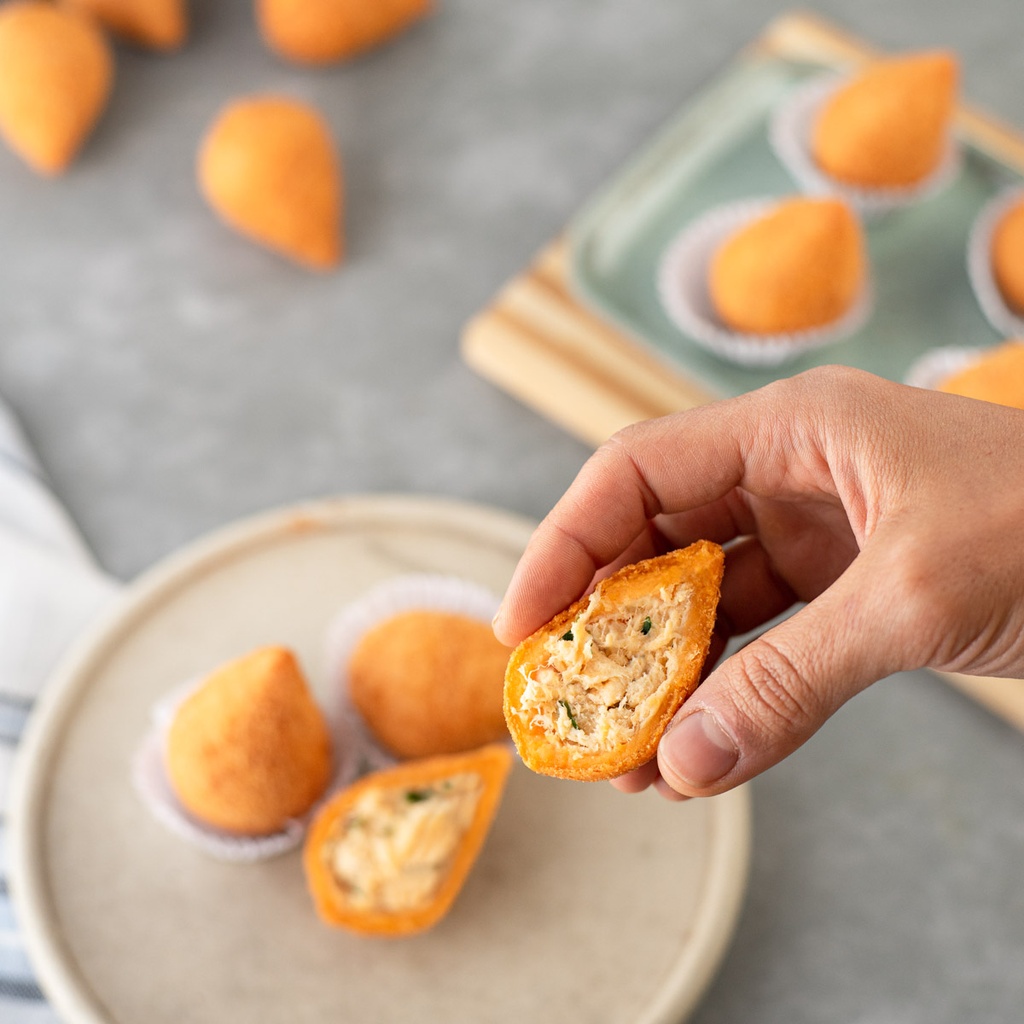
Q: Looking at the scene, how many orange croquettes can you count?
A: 12